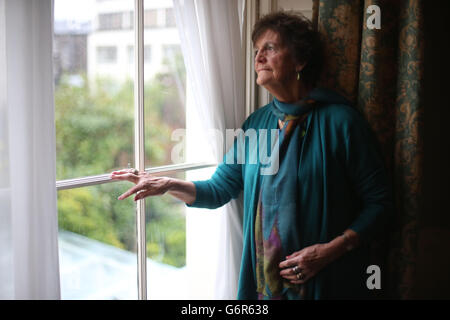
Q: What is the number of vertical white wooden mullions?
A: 1